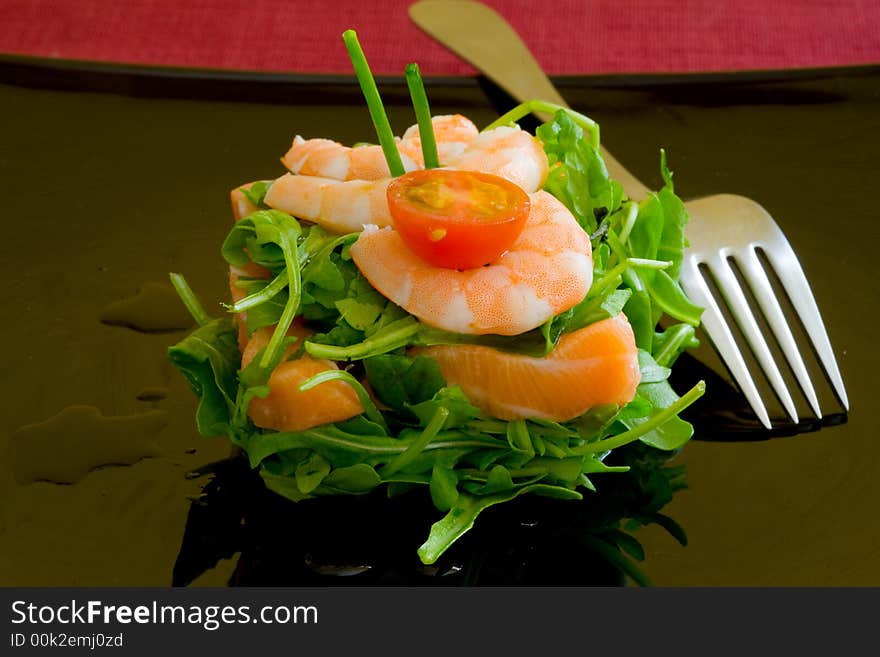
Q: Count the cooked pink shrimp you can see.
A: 3